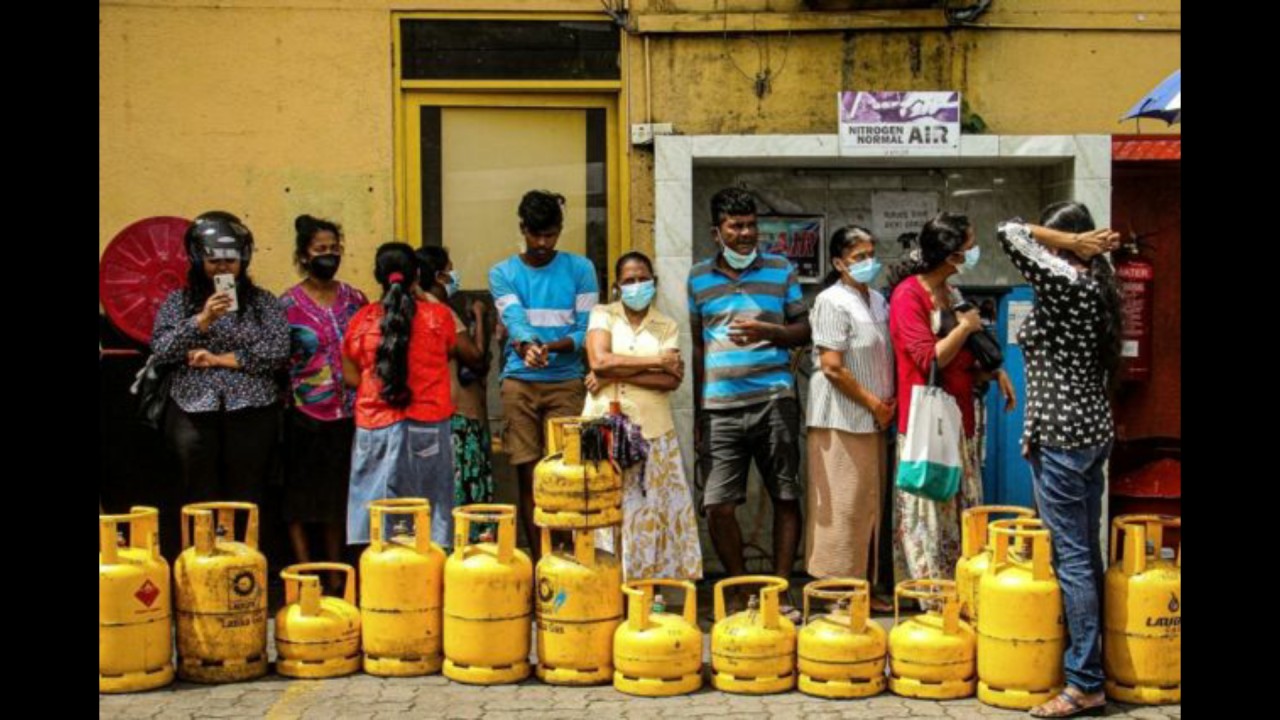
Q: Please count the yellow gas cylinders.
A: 14